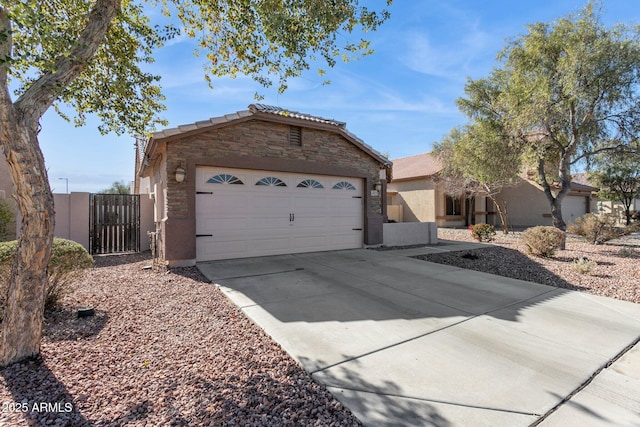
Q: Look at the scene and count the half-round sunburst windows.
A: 4